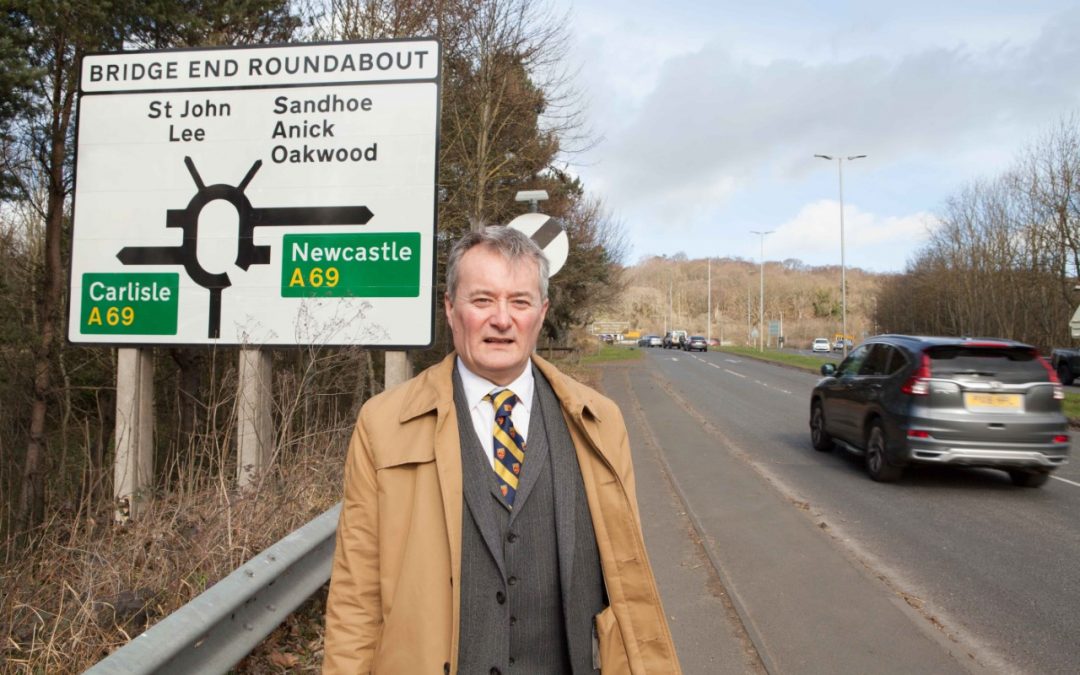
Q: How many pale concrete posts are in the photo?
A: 3